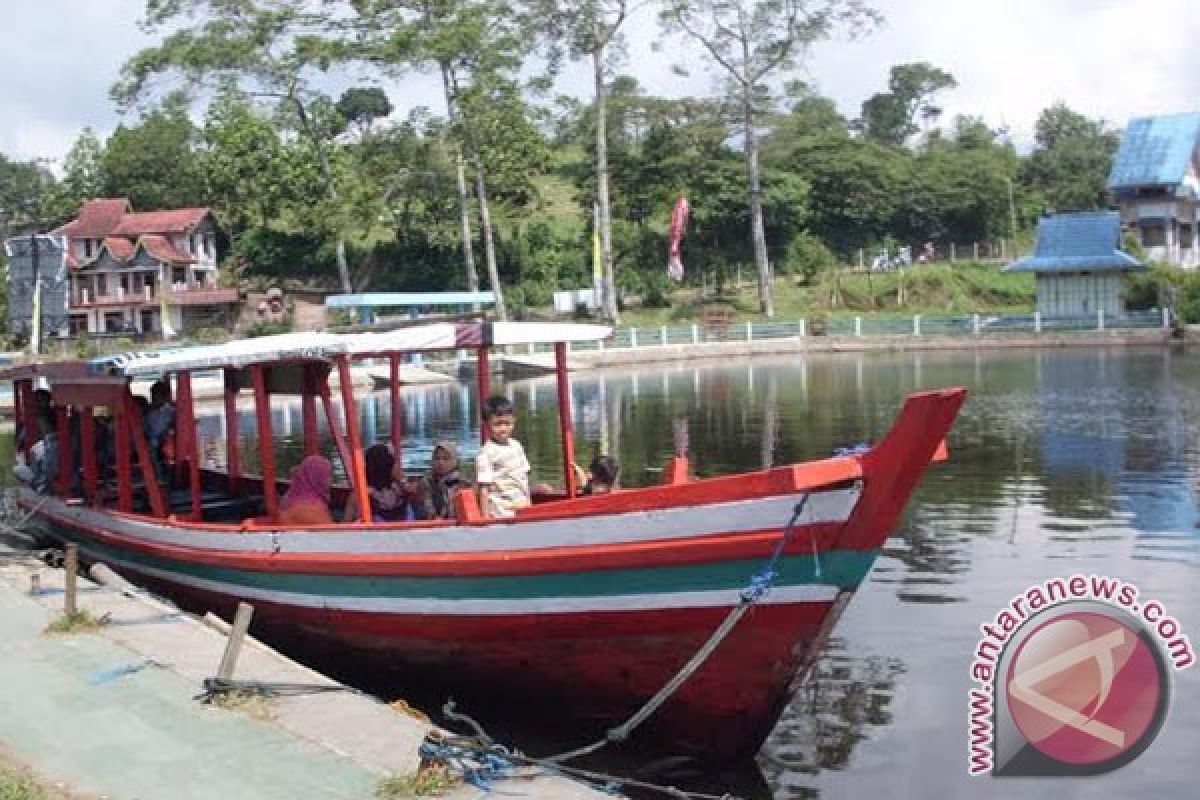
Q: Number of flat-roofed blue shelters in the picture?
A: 1